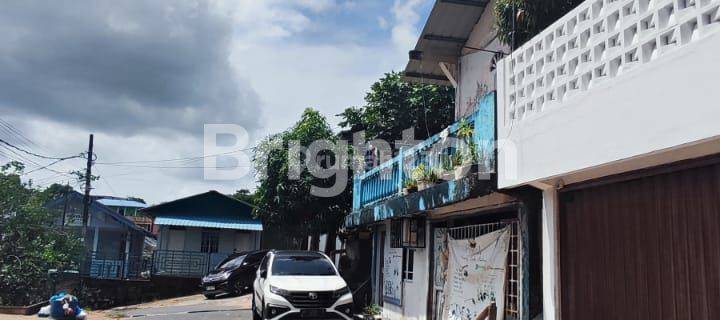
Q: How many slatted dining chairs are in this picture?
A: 0